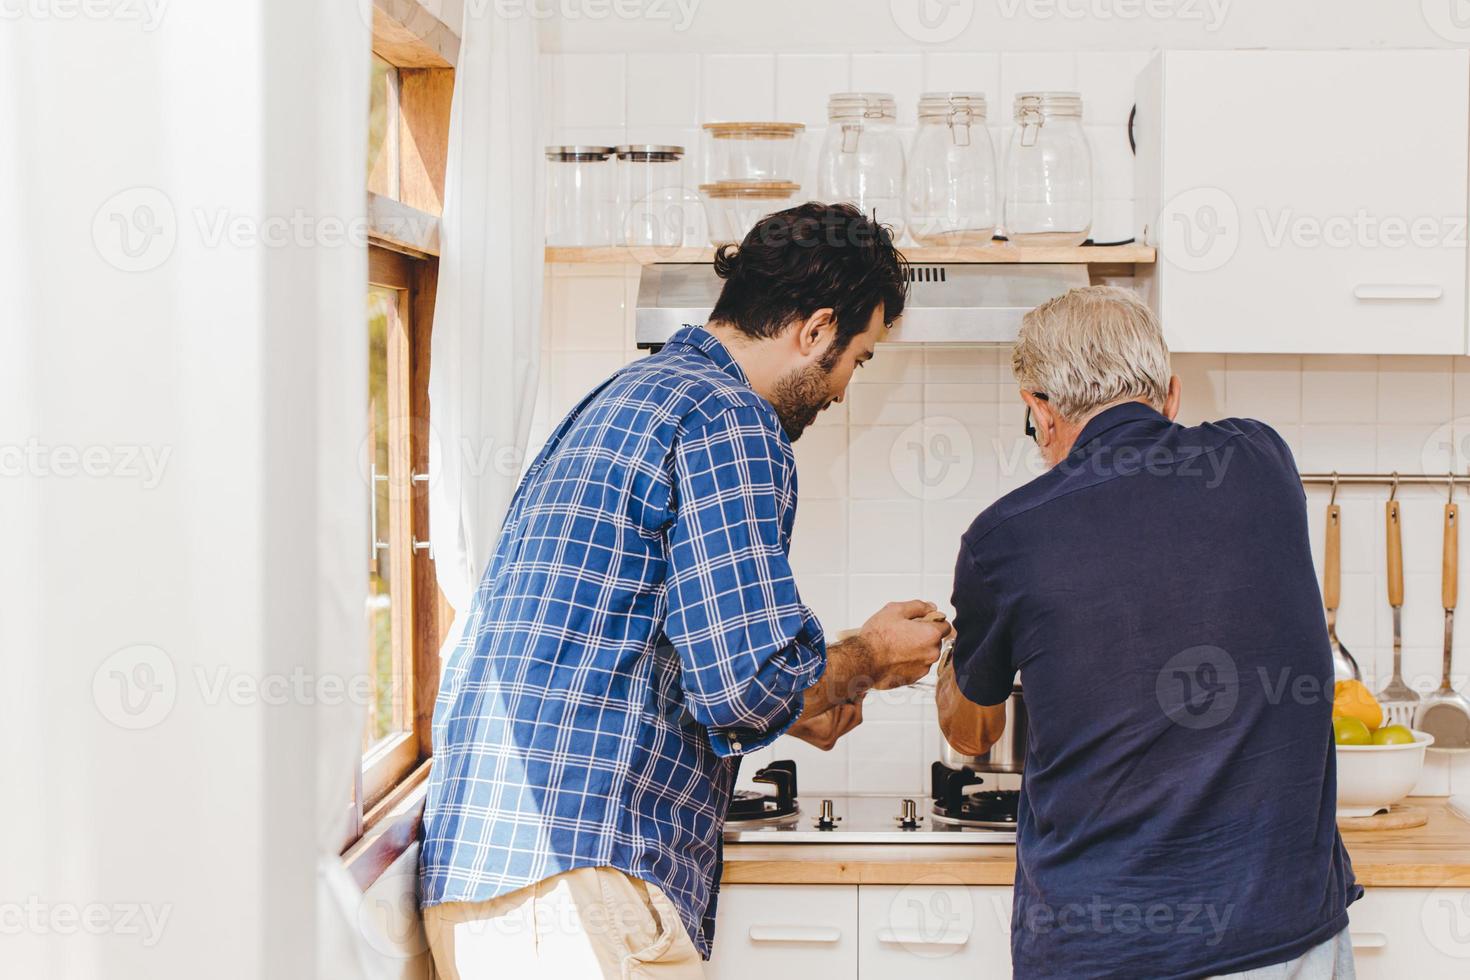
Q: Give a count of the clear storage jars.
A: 7